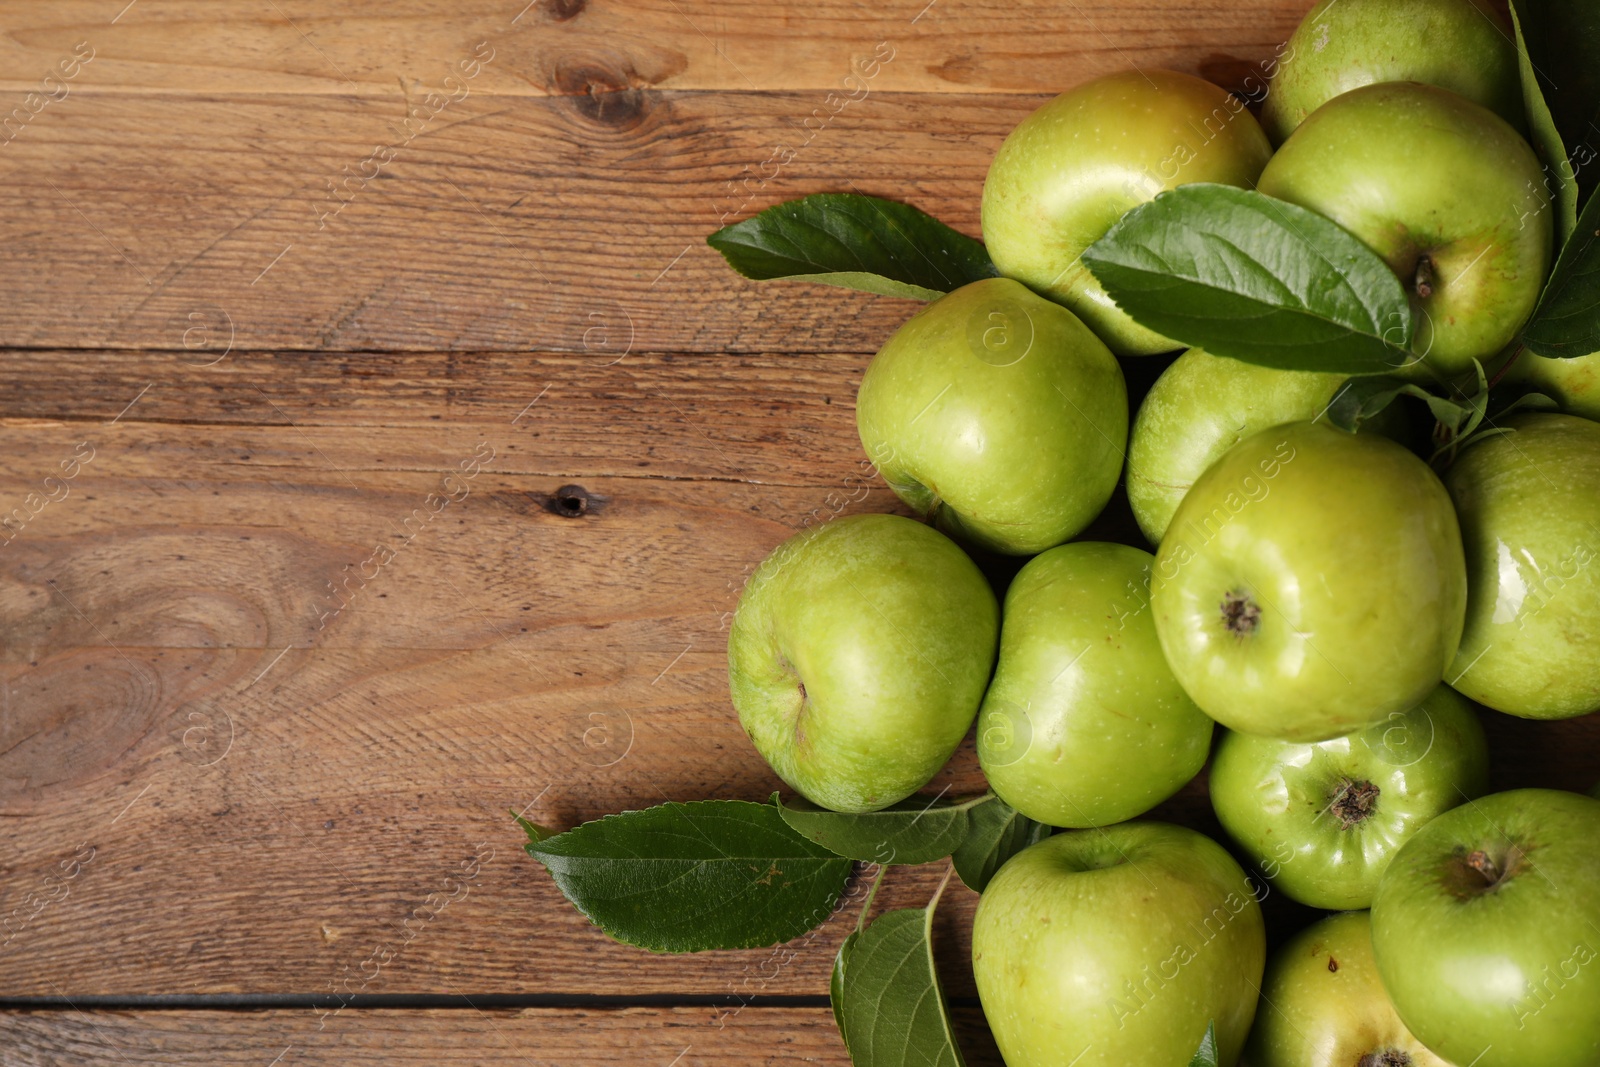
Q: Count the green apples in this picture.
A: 14